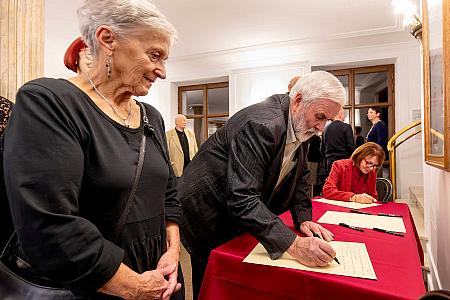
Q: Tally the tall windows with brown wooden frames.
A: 2